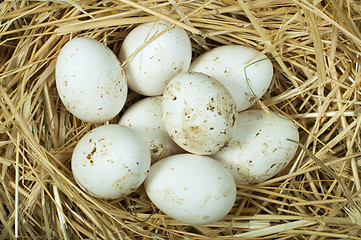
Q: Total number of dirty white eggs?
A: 8